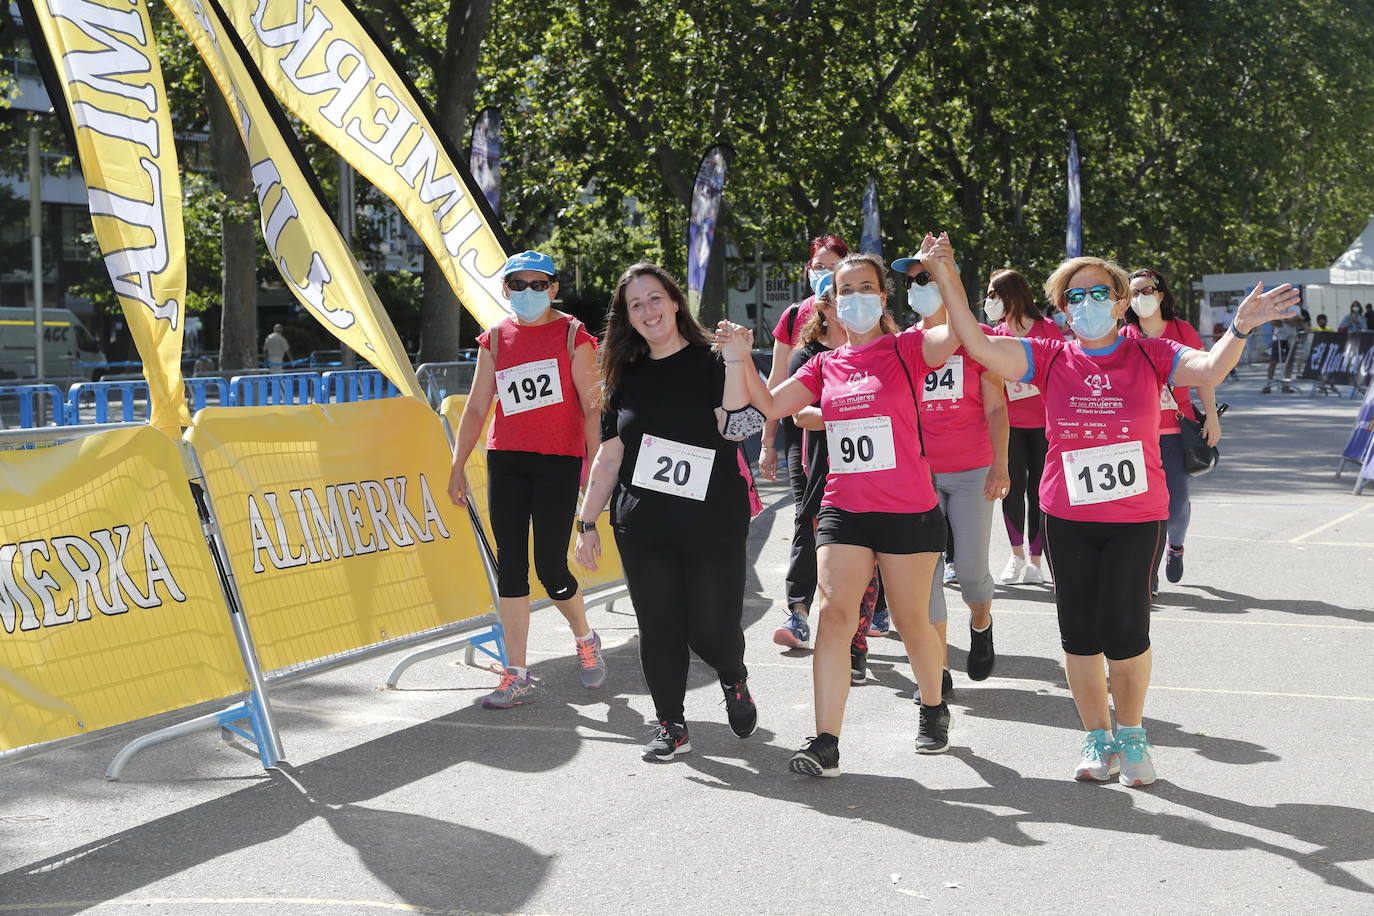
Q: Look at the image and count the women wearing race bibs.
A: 7